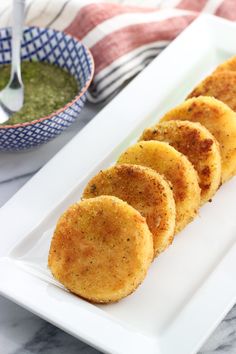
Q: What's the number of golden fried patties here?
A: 7